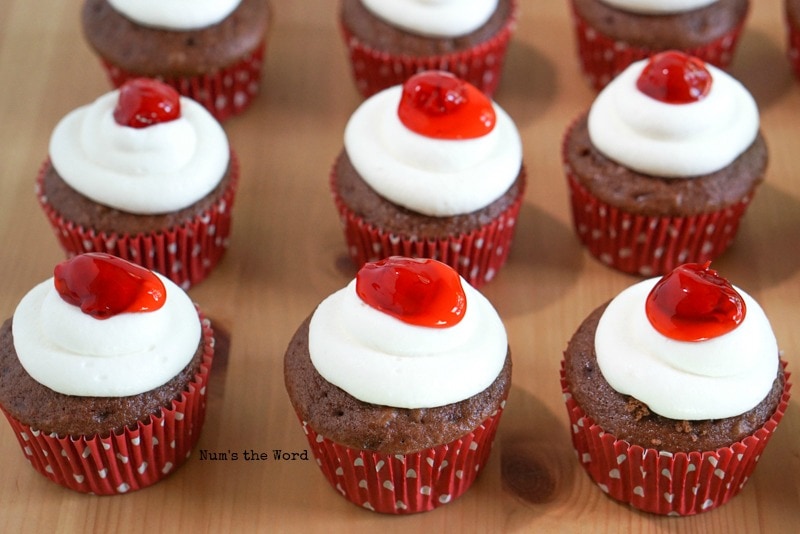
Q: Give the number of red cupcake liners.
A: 10